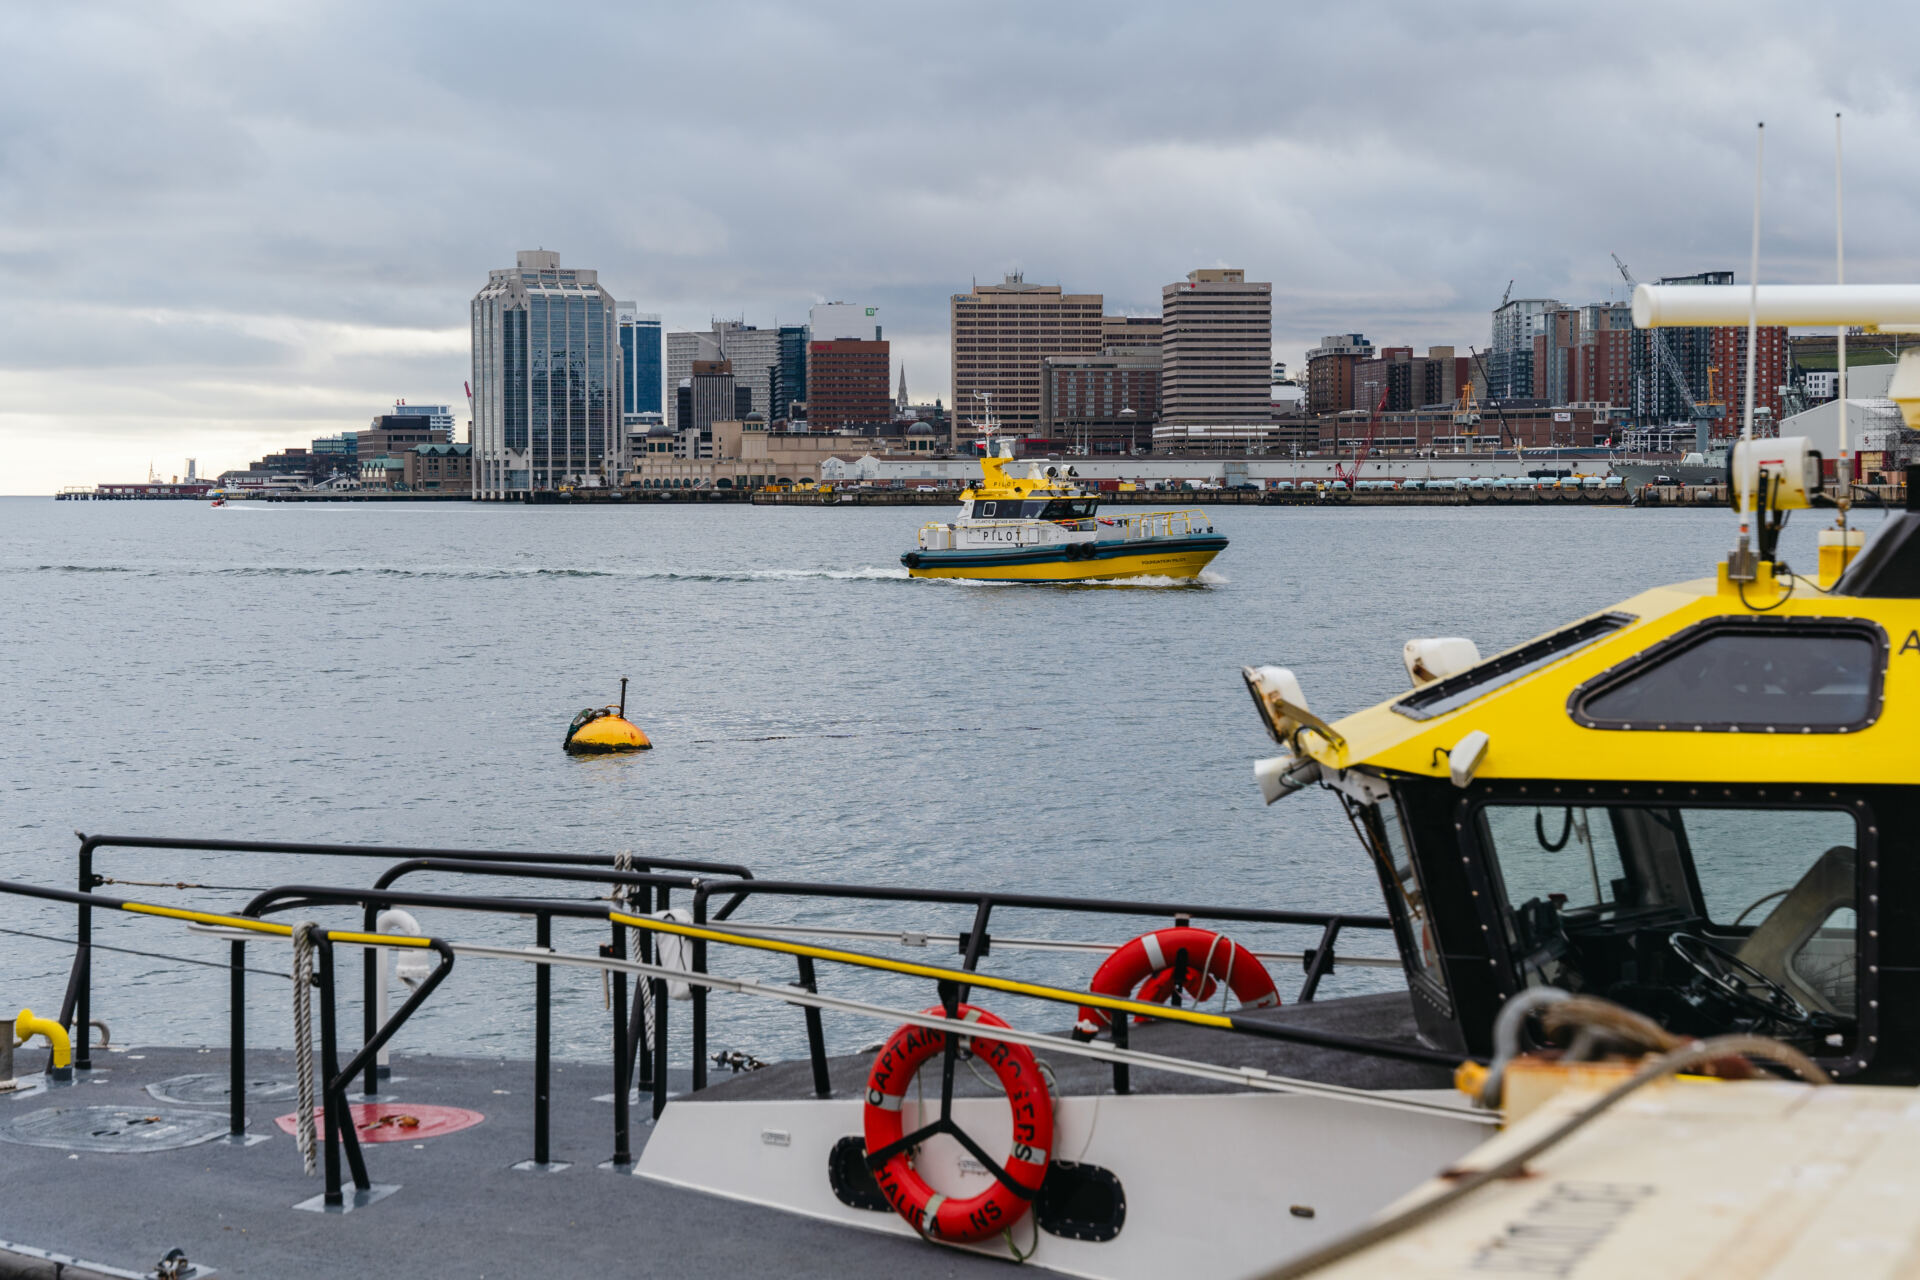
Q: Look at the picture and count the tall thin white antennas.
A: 2